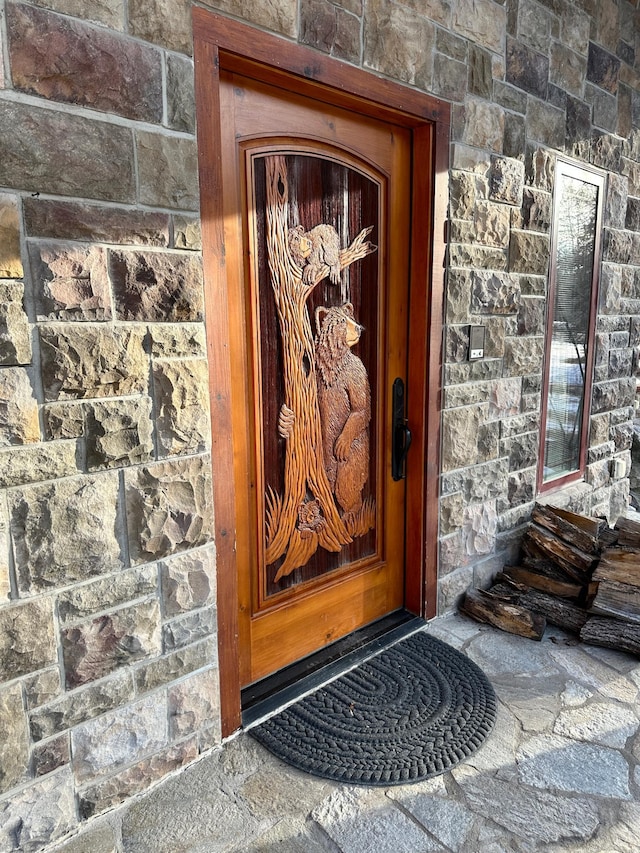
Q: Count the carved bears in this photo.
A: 3